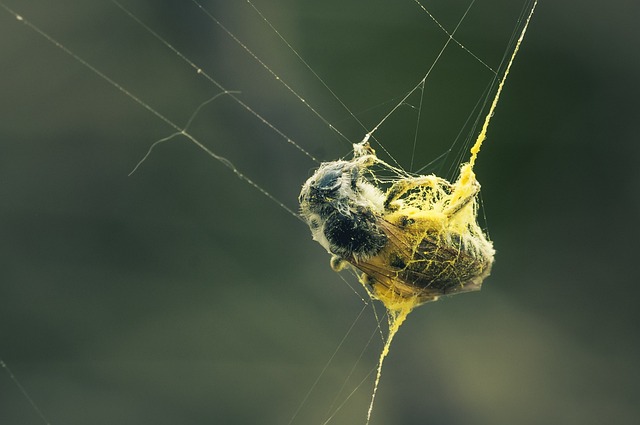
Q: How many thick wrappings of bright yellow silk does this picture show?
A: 2